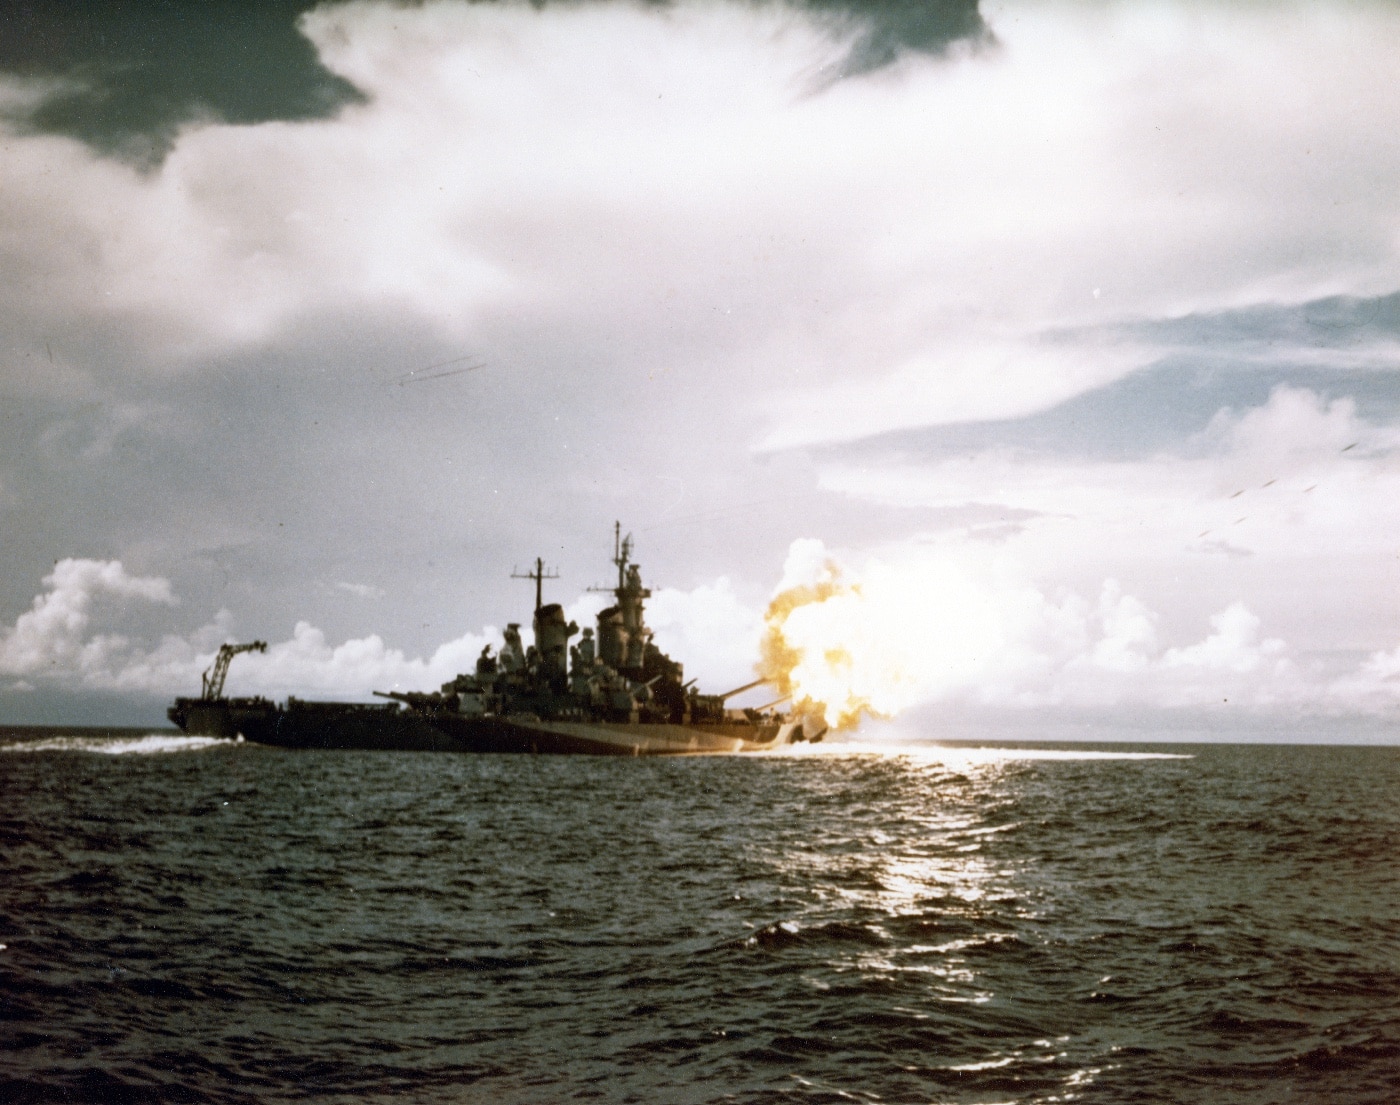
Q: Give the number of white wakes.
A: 2